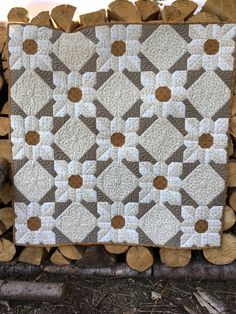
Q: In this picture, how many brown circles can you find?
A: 13